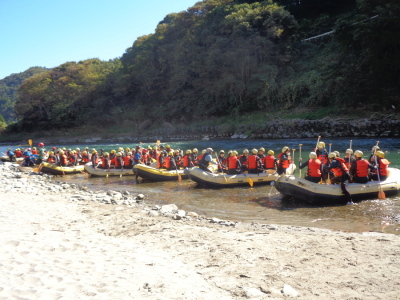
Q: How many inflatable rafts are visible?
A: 6